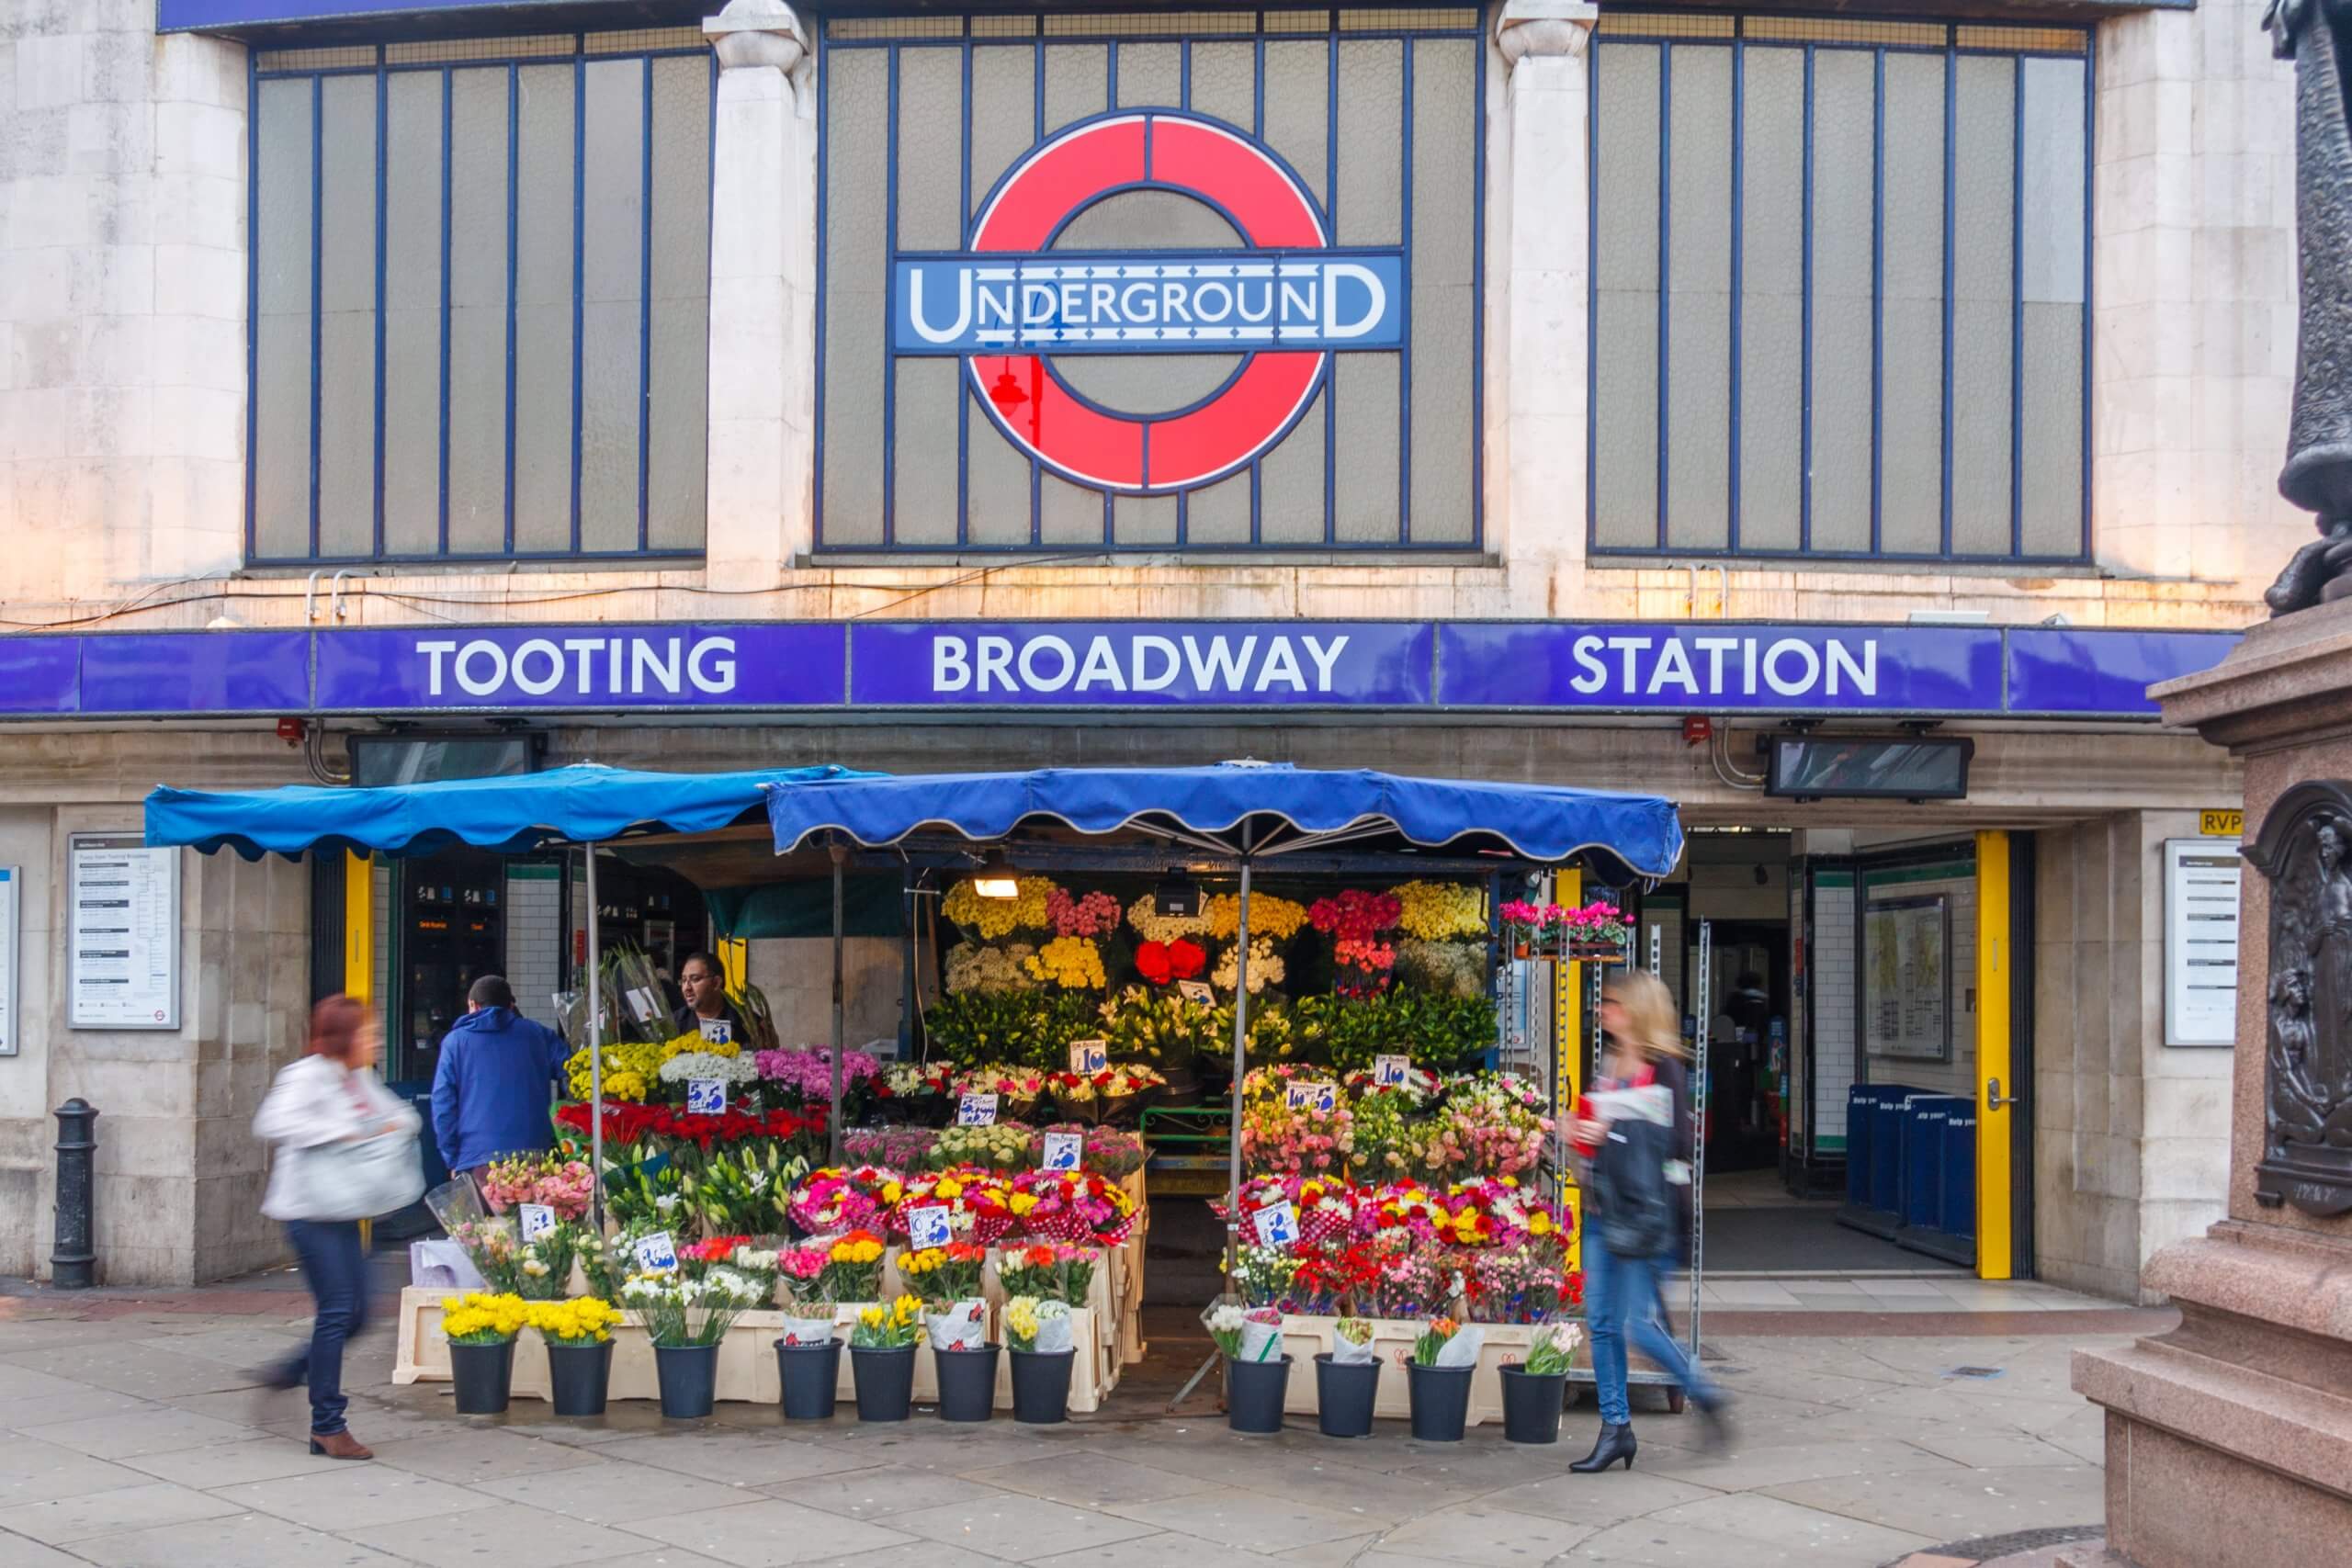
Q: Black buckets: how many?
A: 11